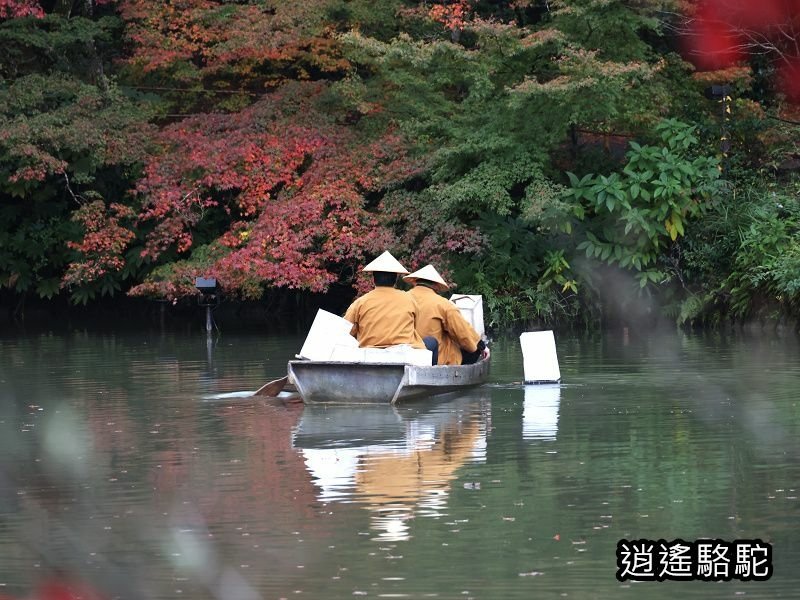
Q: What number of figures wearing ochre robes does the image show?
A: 2